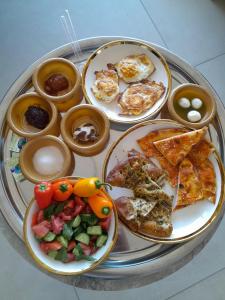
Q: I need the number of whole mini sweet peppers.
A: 4